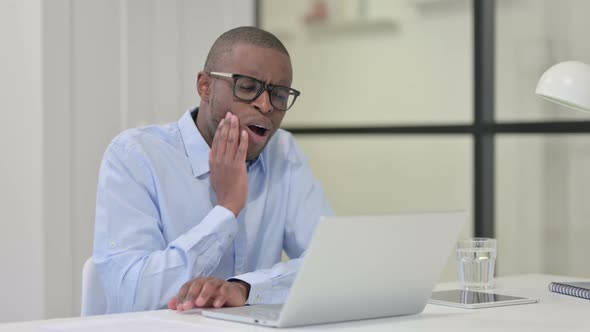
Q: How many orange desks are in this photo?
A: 0